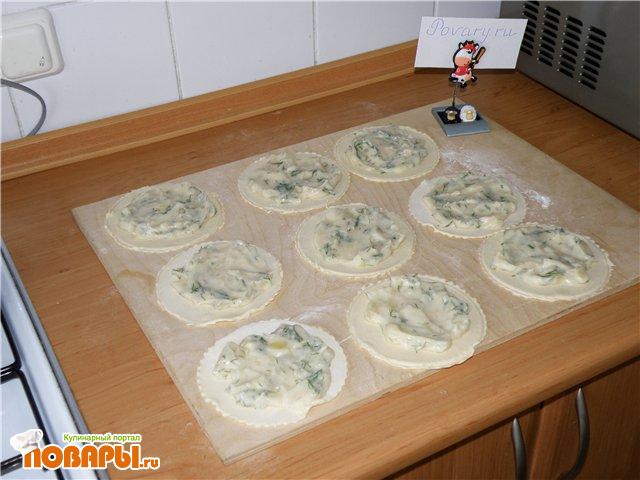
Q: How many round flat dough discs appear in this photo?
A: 9